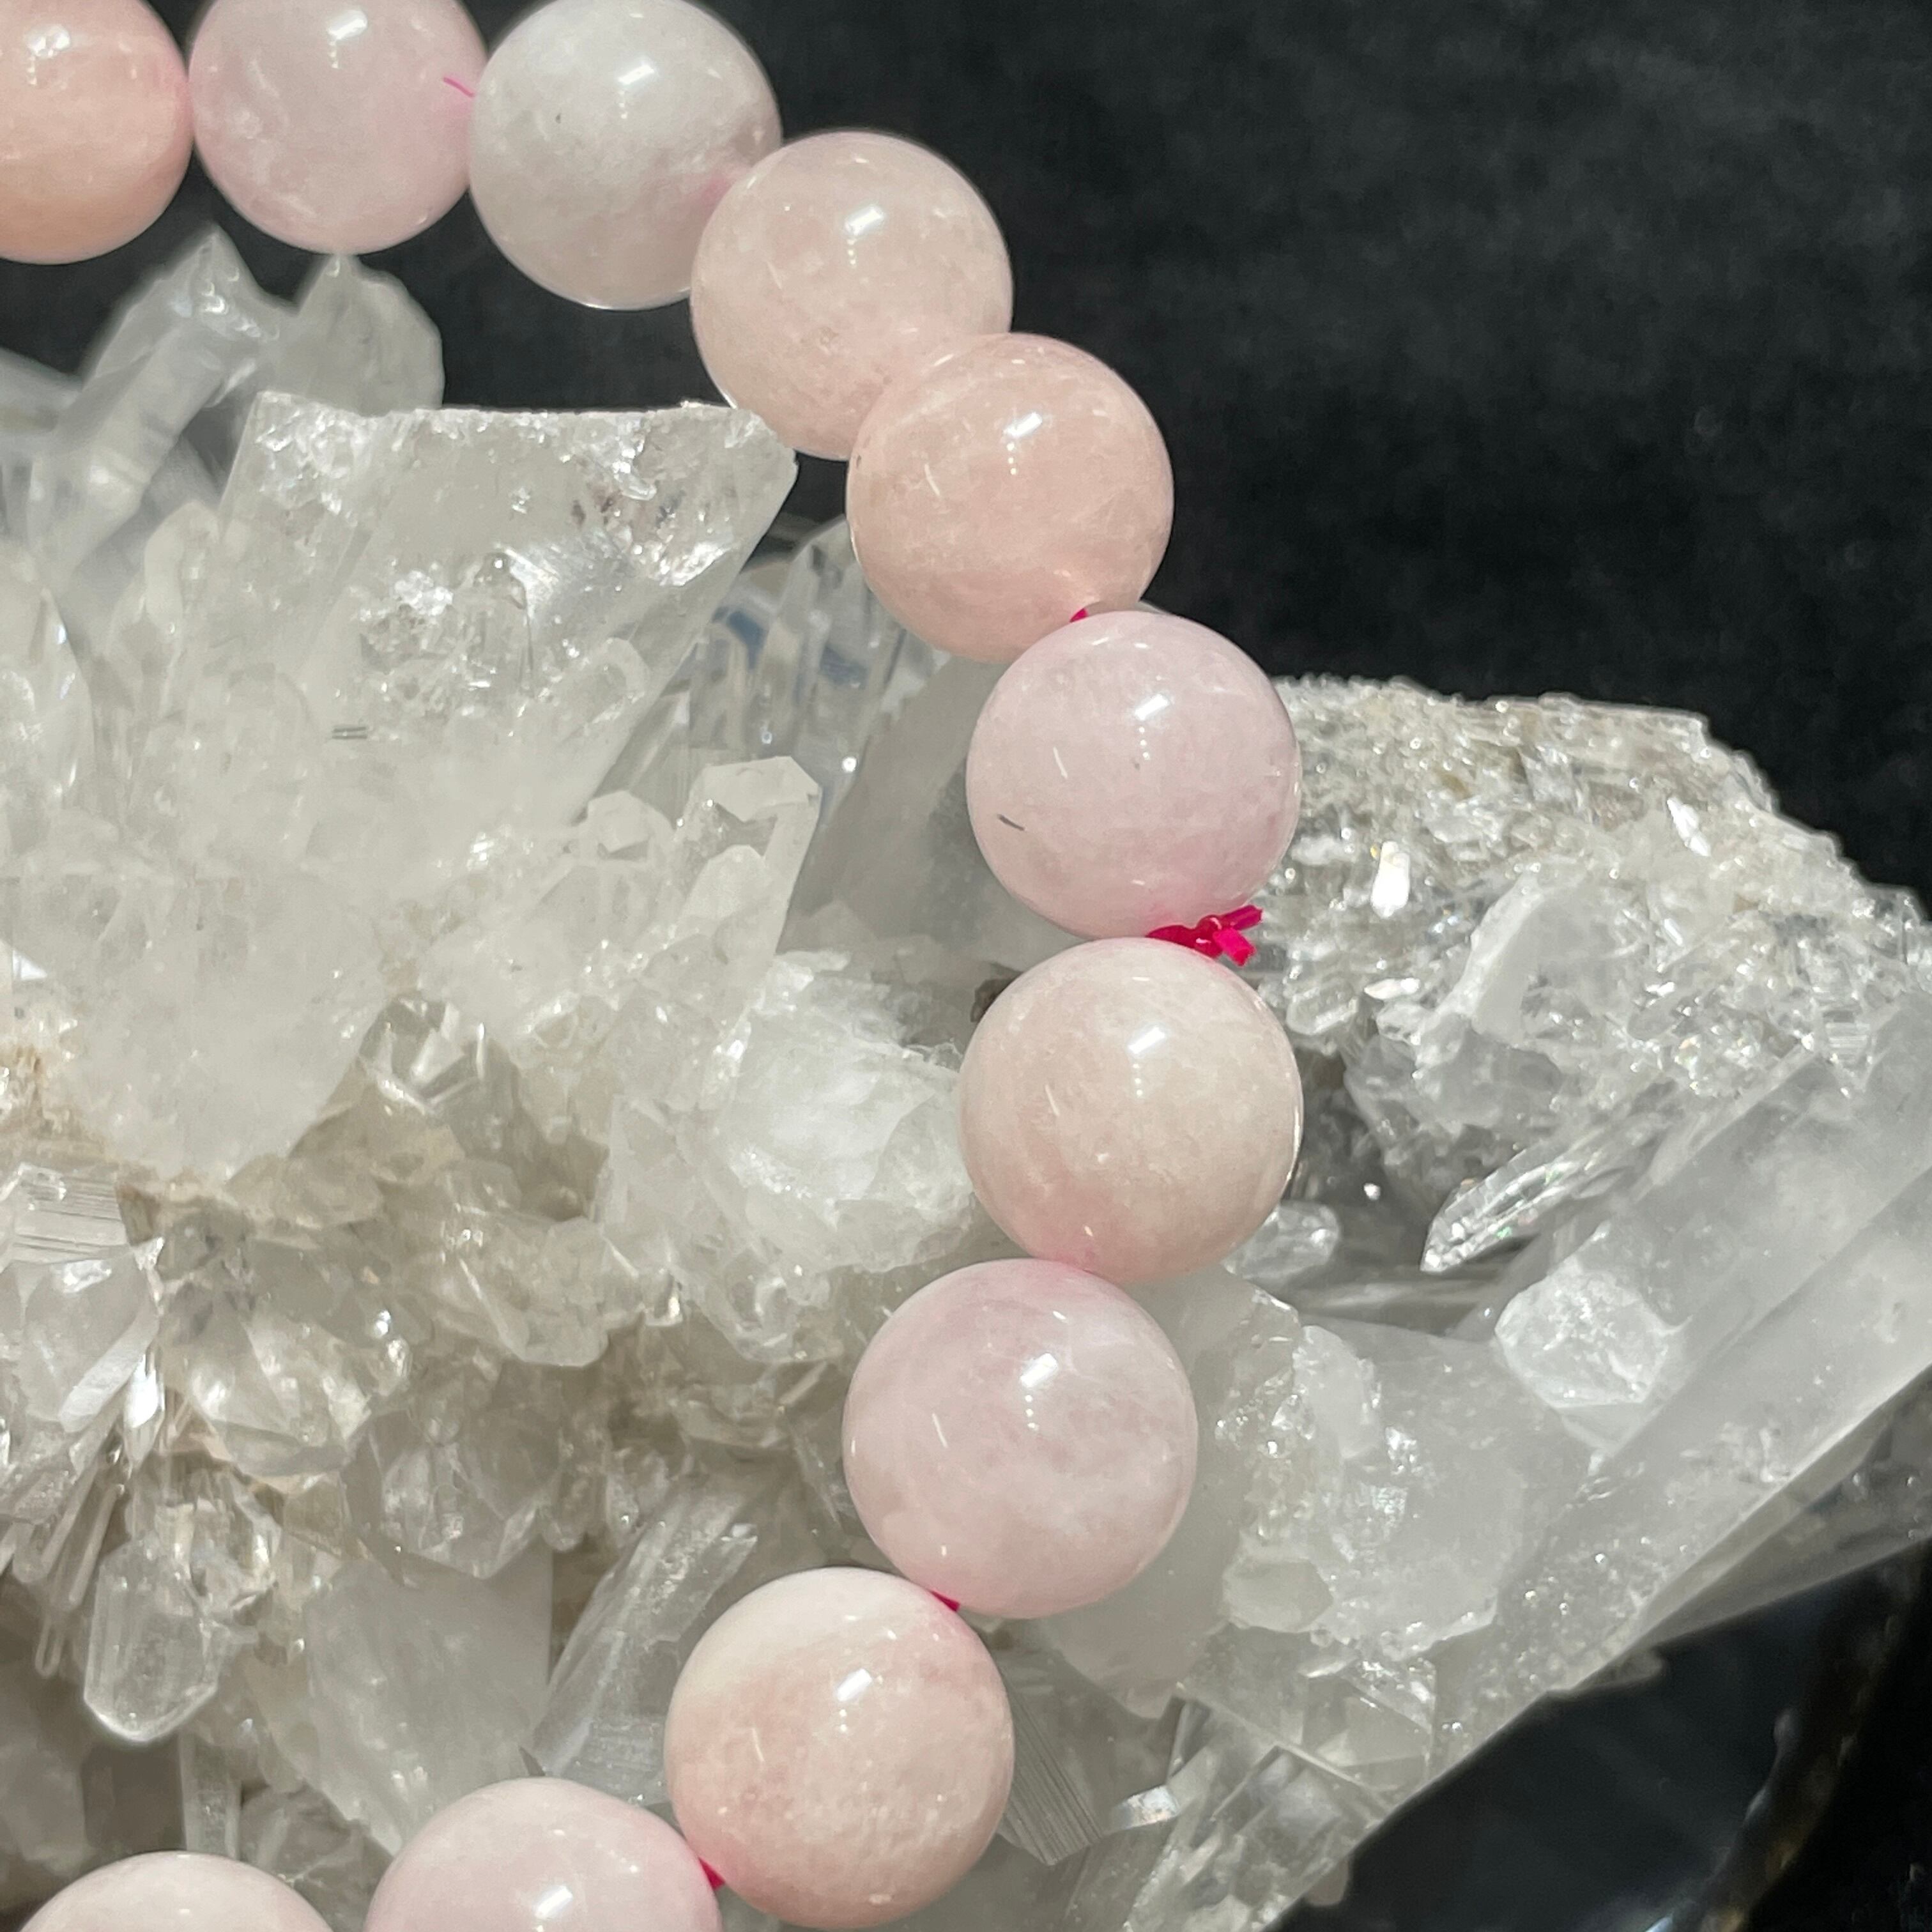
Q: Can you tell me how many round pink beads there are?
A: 11